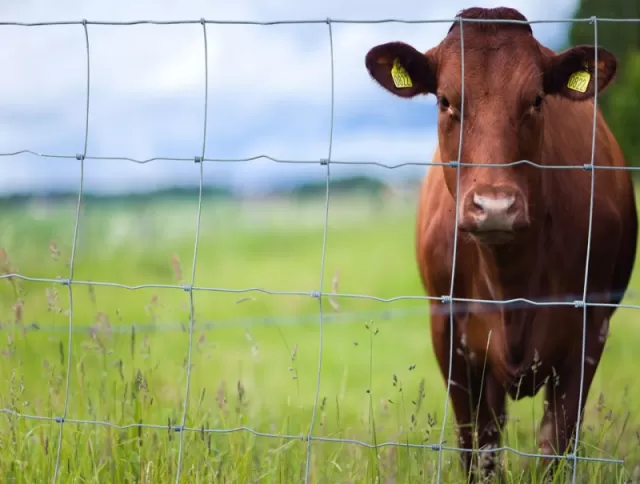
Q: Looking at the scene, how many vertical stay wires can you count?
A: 5